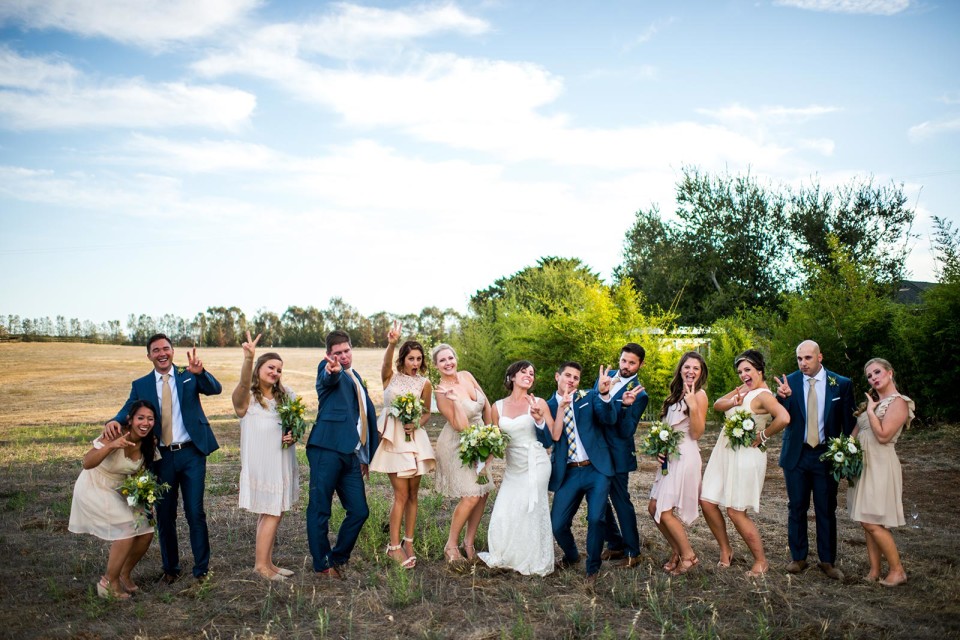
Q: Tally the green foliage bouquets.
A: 7